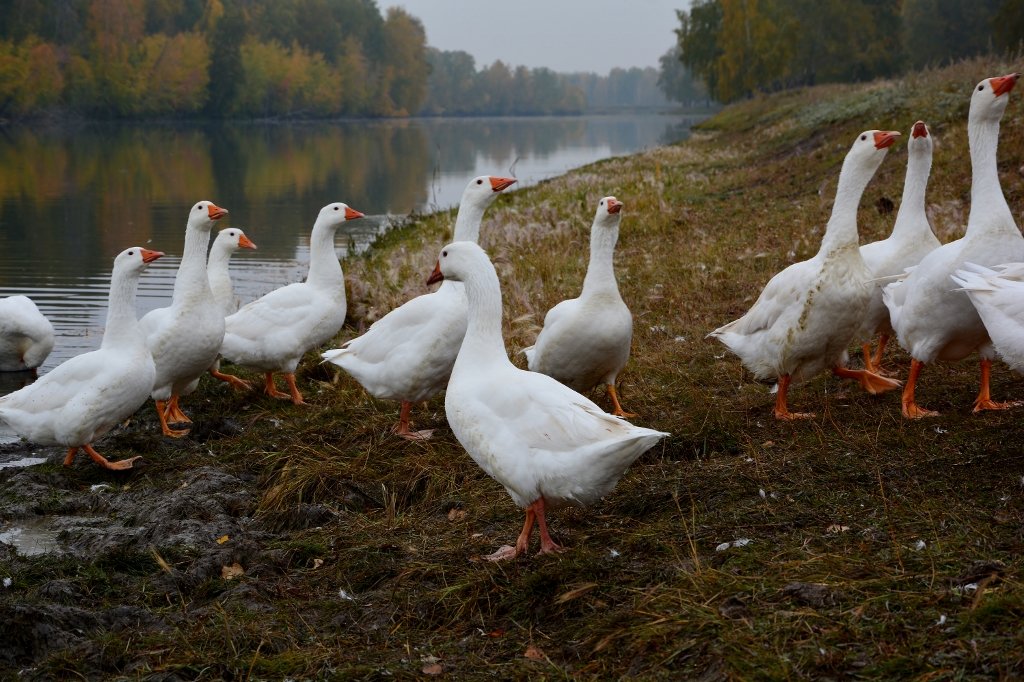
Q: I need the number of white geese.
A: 12